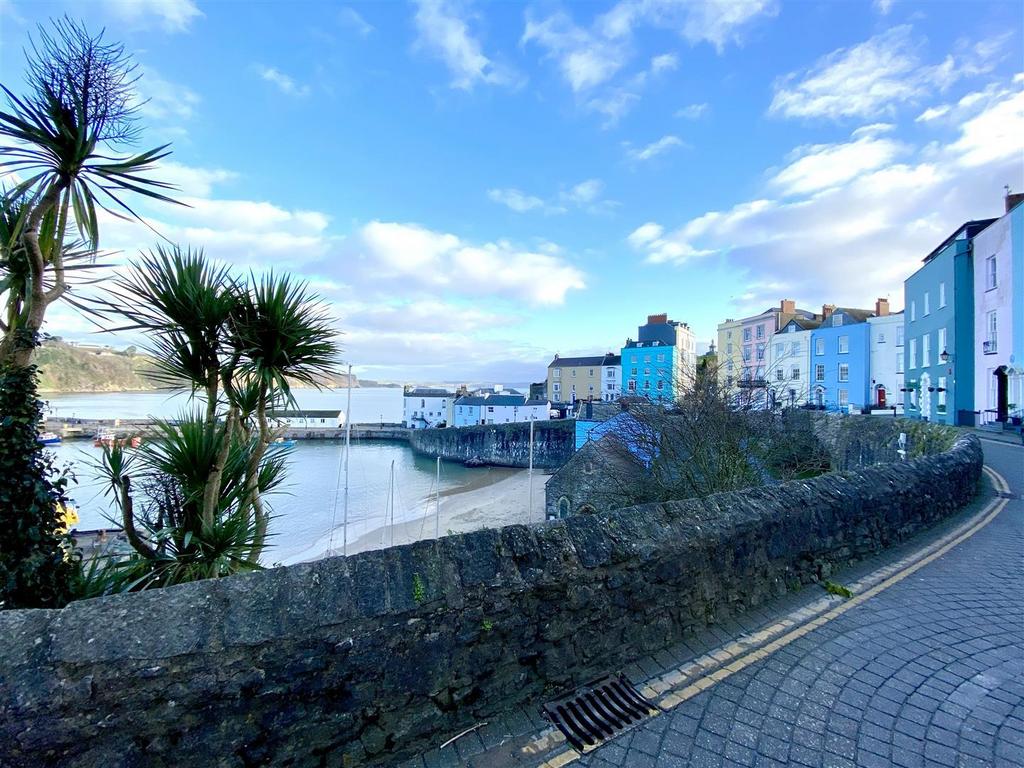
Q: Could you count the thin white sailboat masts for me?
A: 4